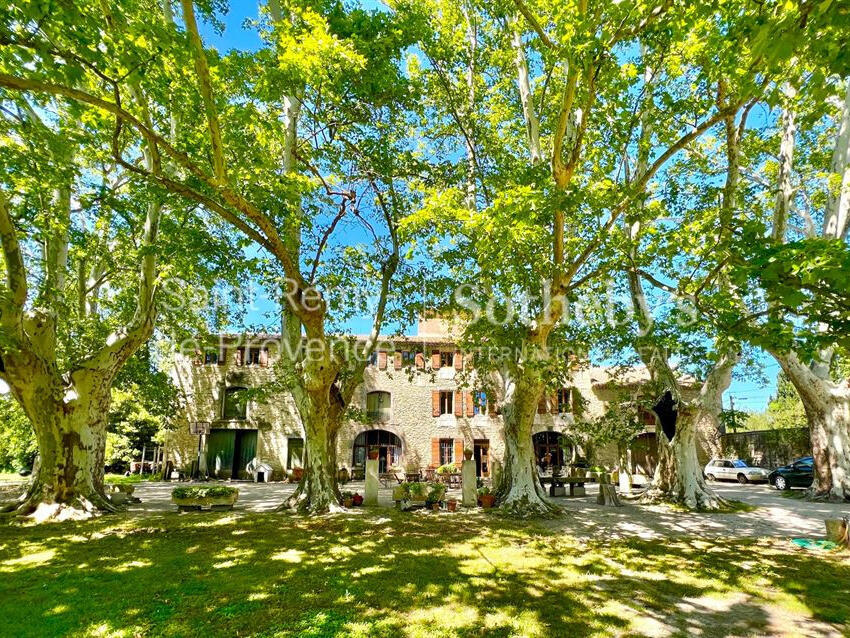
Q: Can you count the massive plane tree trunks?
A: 5